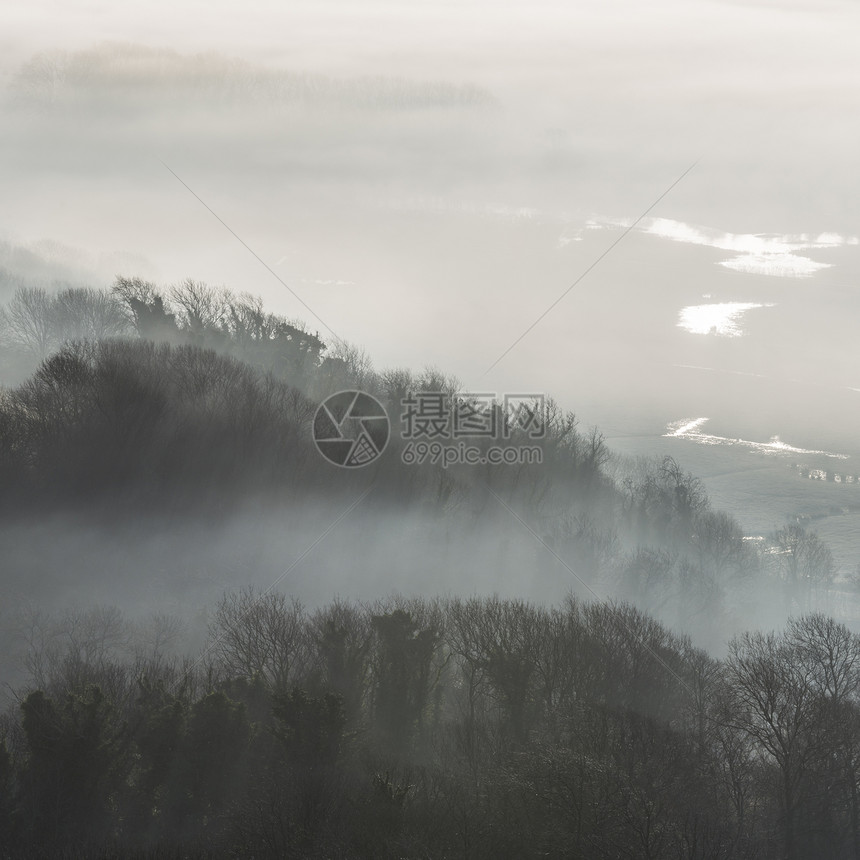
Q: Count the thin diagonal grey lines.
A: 4